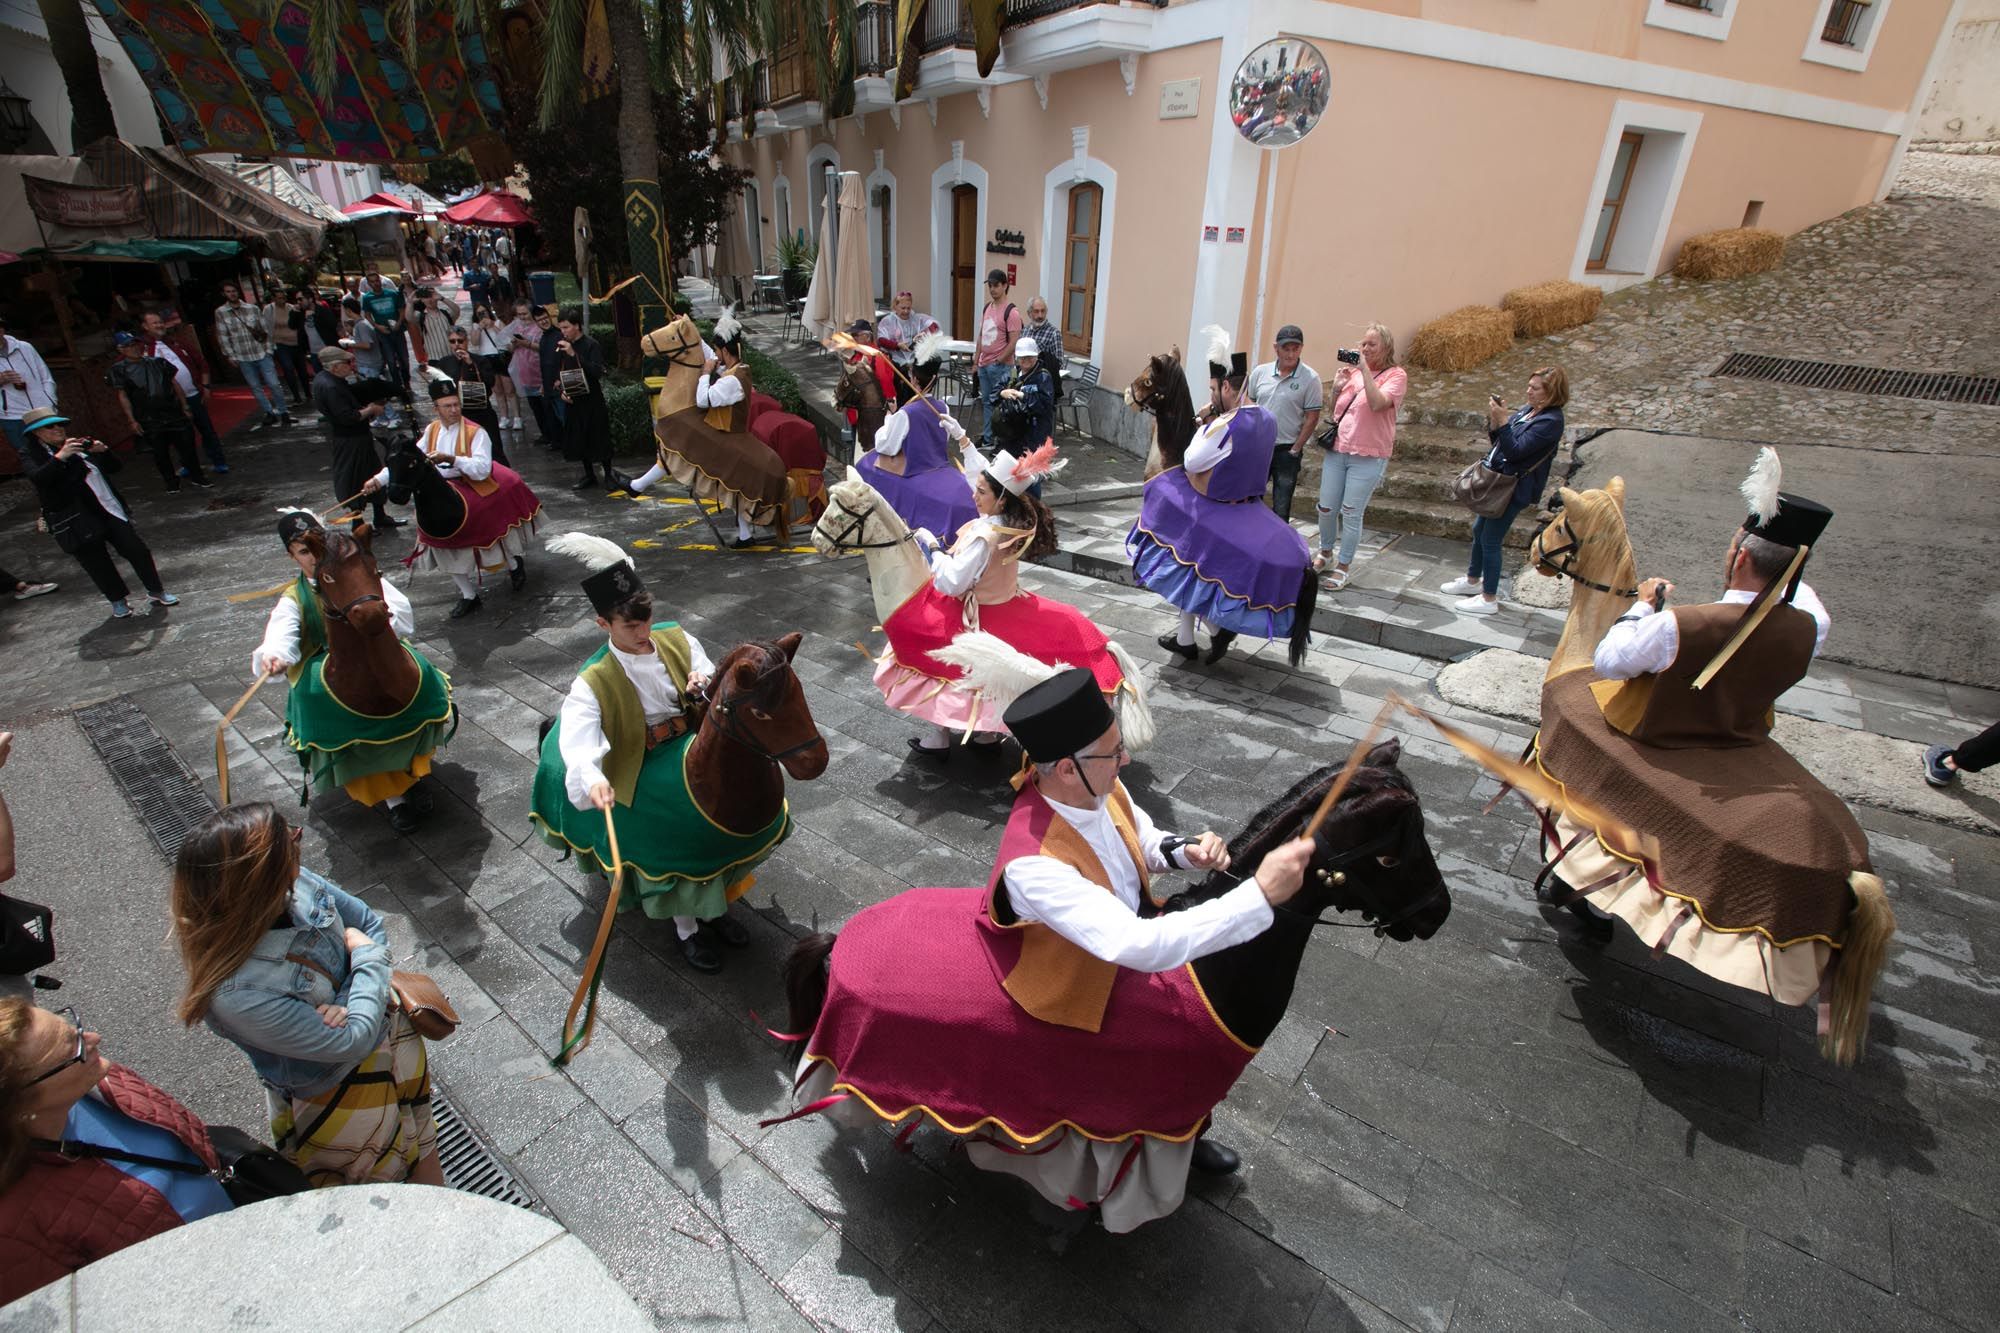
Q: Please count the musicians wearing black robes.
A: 3